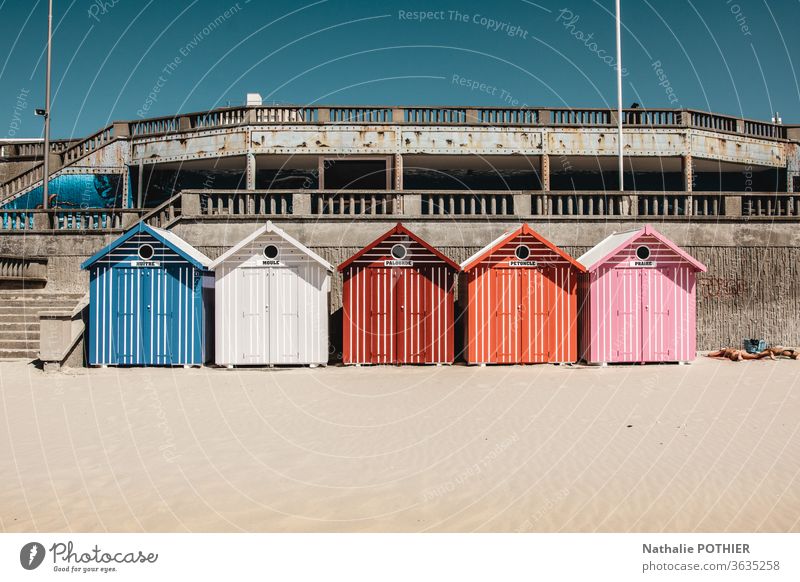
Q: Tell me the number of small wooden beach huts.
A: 5